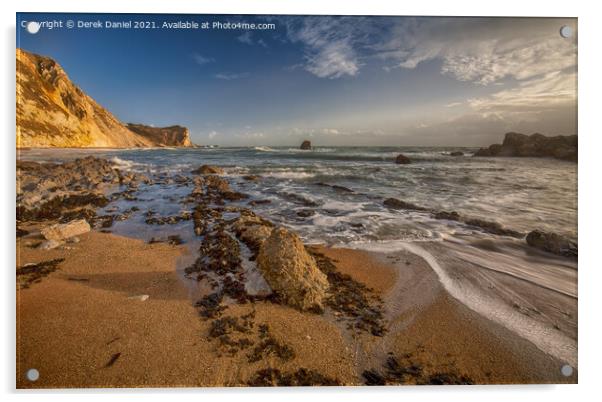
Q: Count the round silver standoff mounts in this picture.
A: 4